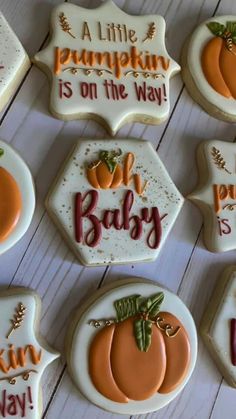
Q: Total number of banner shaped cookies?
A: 3